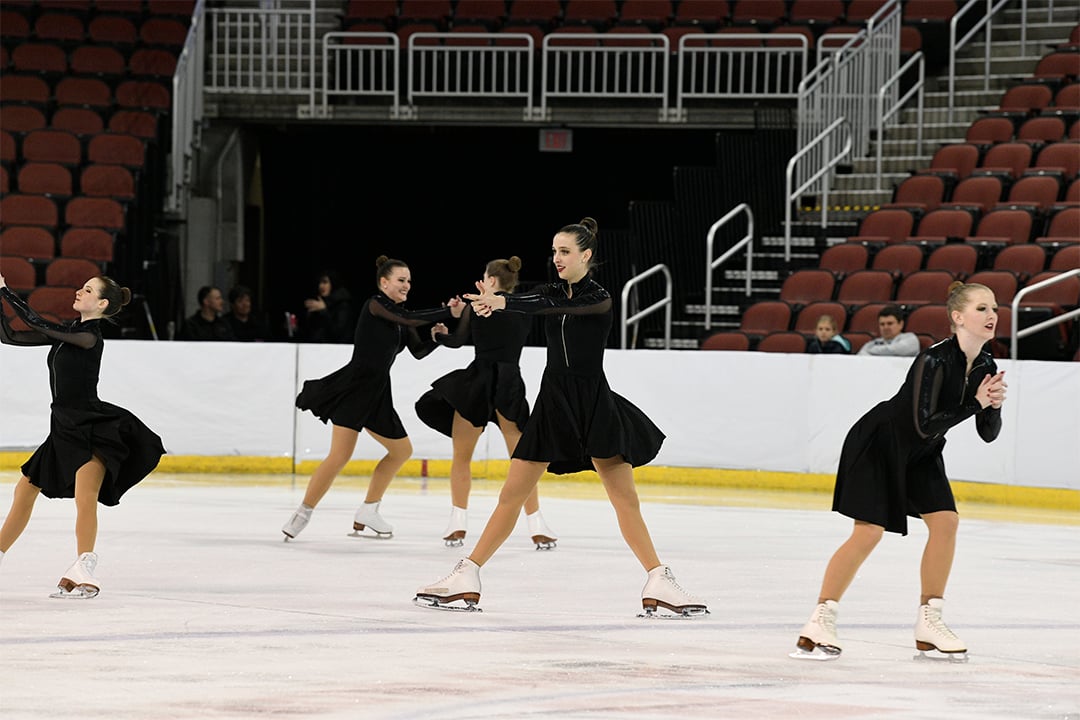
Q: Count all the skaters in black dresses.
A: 5